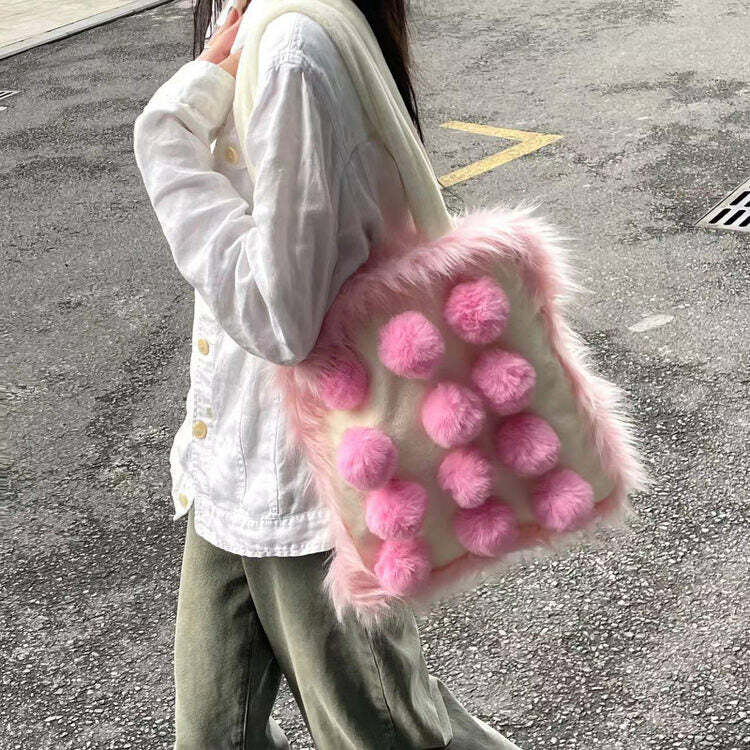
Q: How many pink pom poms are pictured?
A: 12